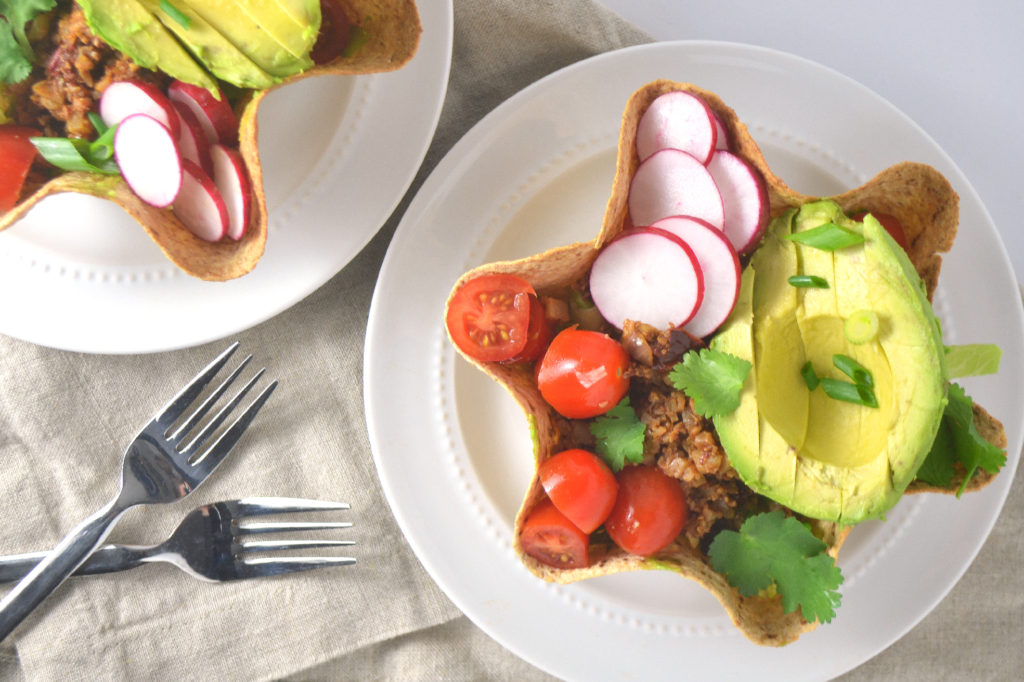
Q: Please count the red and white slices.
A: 12